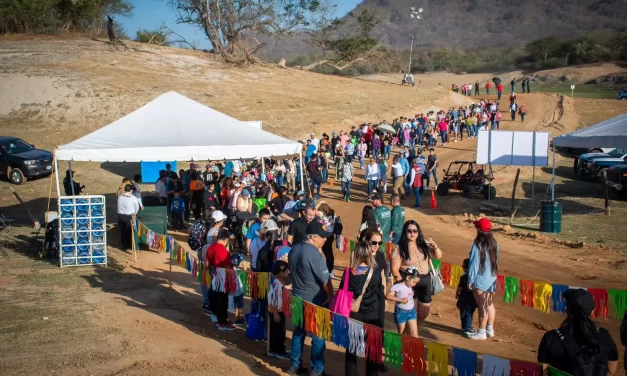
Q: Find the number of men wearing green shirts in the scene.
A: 2